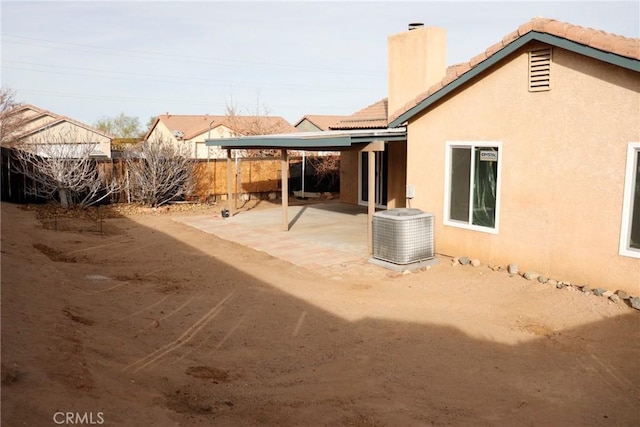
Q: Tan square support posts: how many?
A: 3